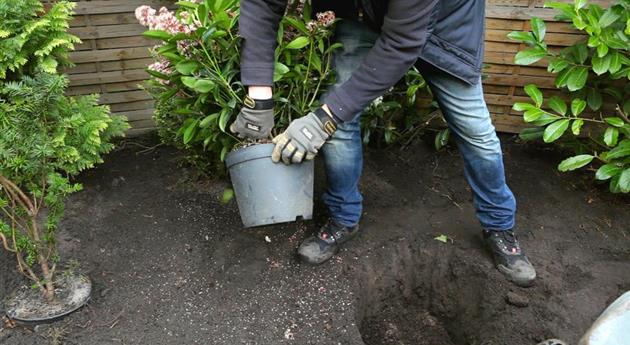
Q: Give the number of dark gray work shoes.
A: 2